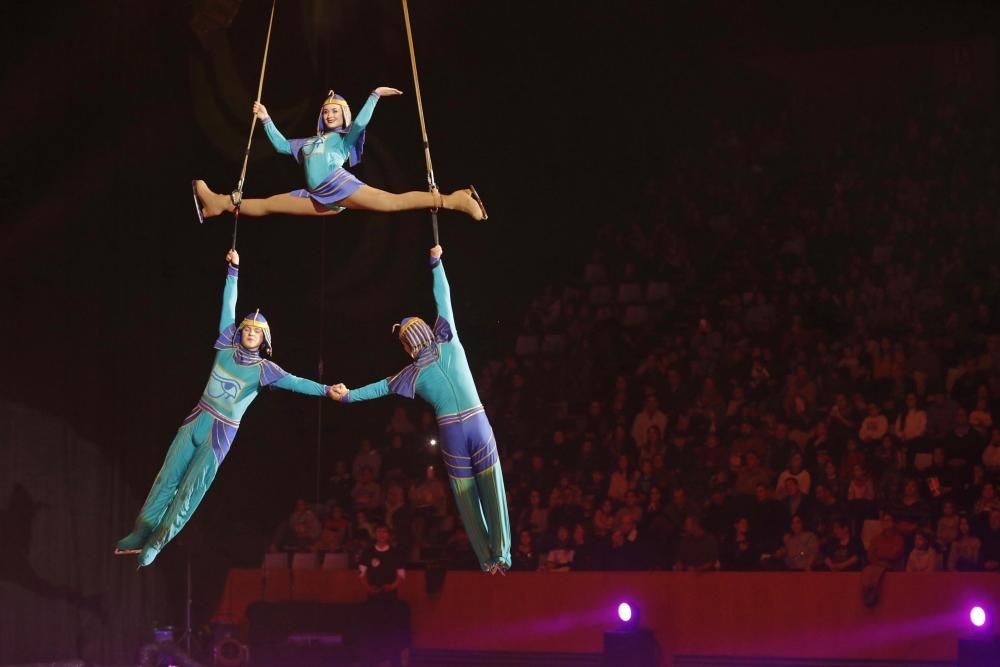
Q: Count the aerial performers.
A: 3